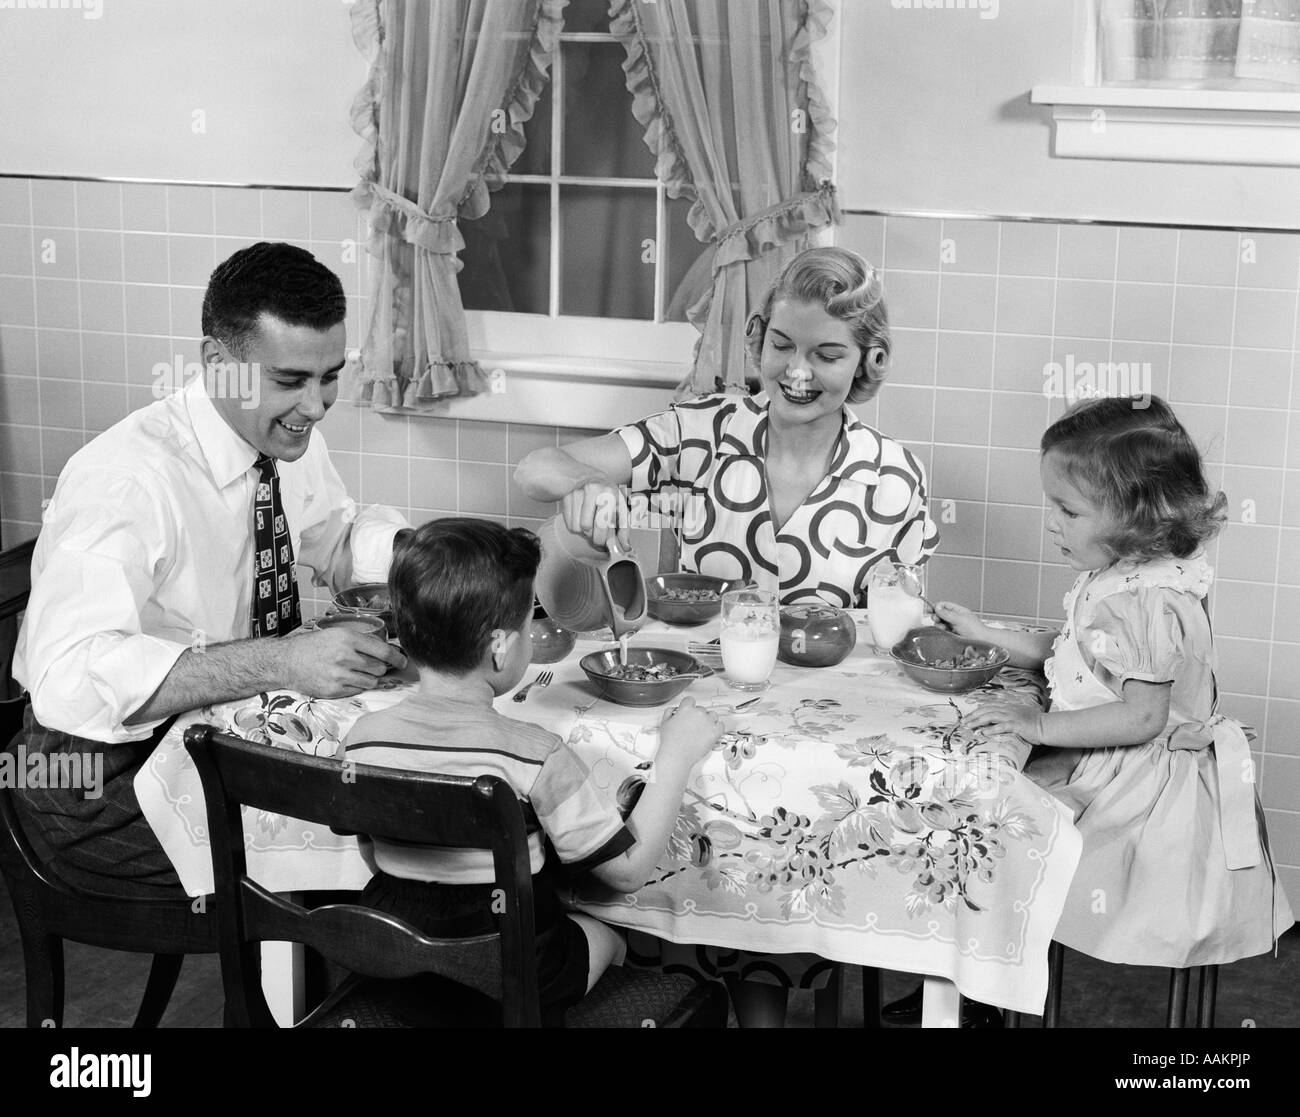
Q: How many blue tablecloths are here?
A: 0